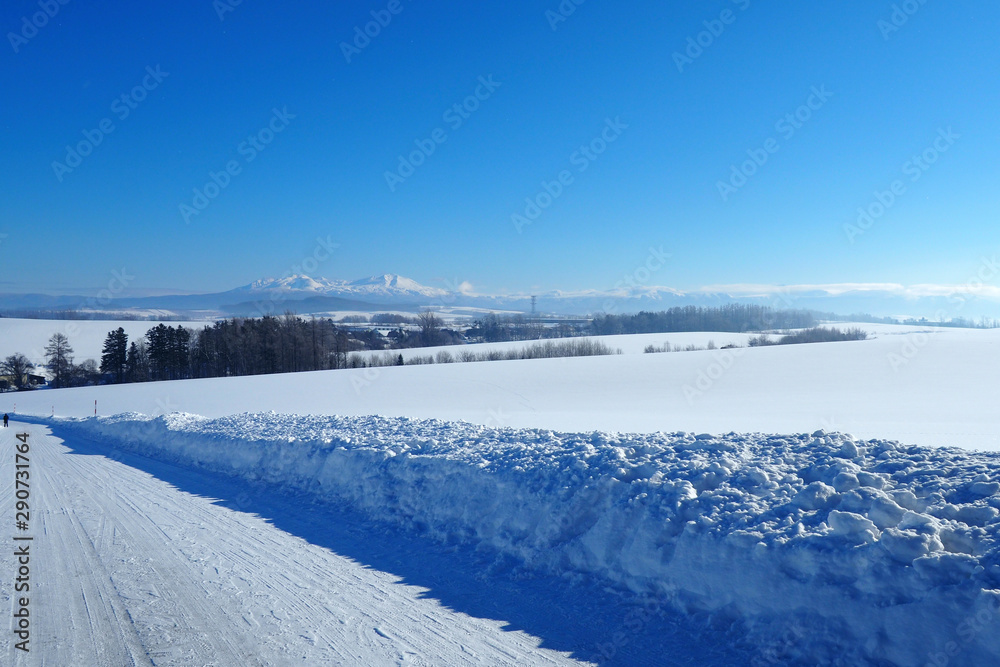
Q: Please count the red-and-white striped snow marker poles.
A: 3